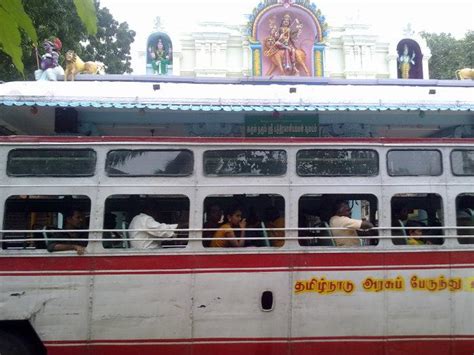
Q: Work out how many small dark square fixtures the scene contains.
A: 3